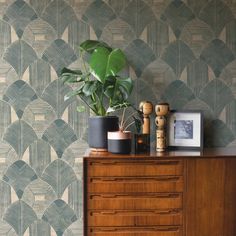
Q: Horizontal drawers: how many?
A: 5